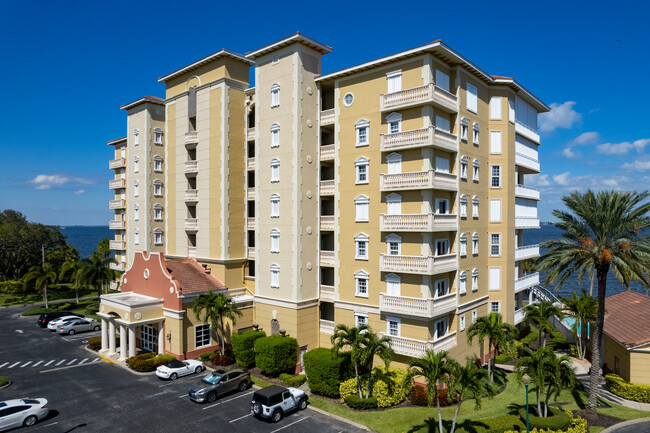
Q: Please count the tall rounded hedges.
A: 3